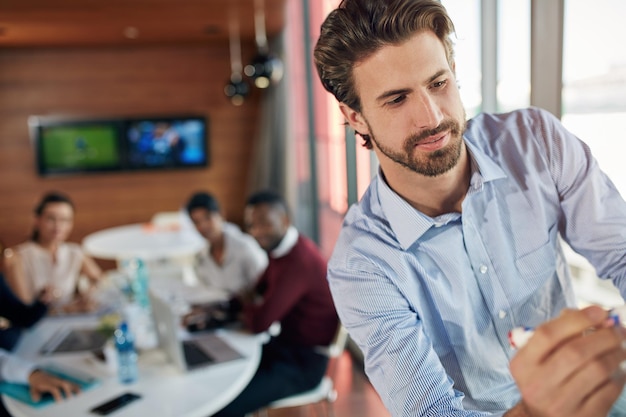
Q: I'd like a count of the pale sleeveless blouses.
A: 1